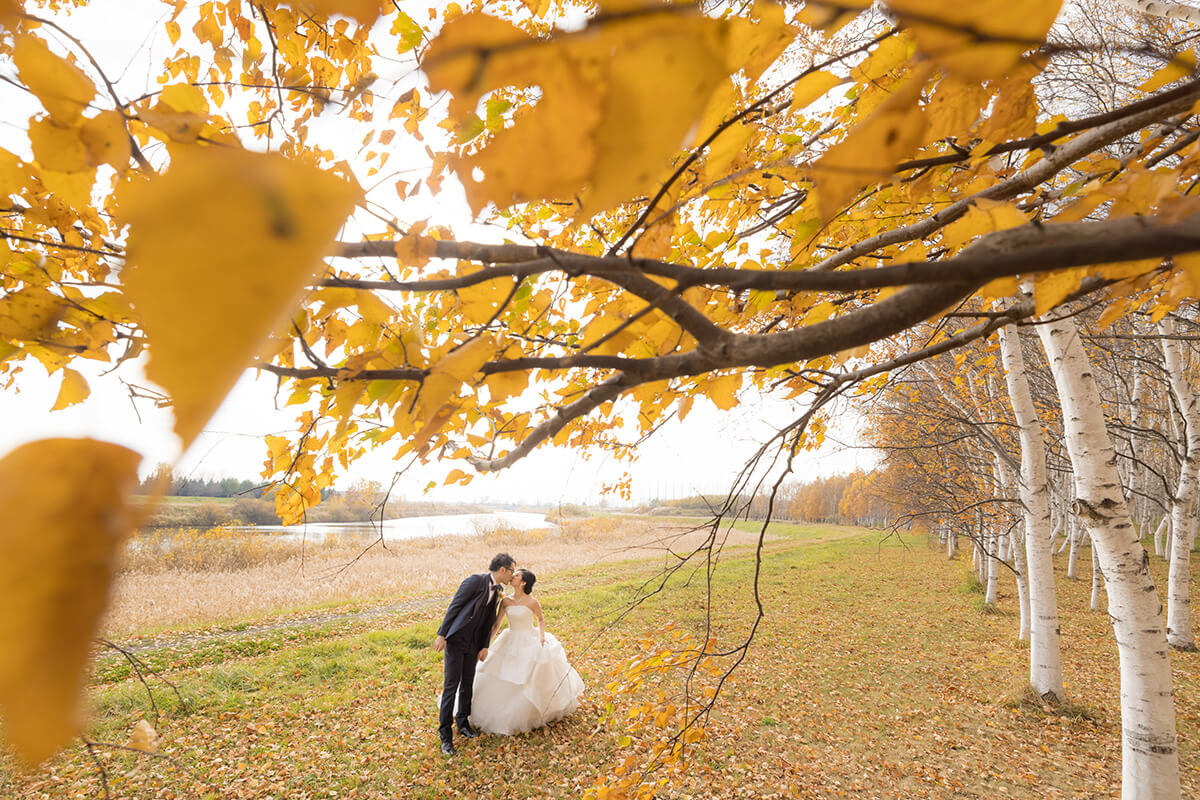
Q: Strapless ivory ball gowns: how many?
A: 1